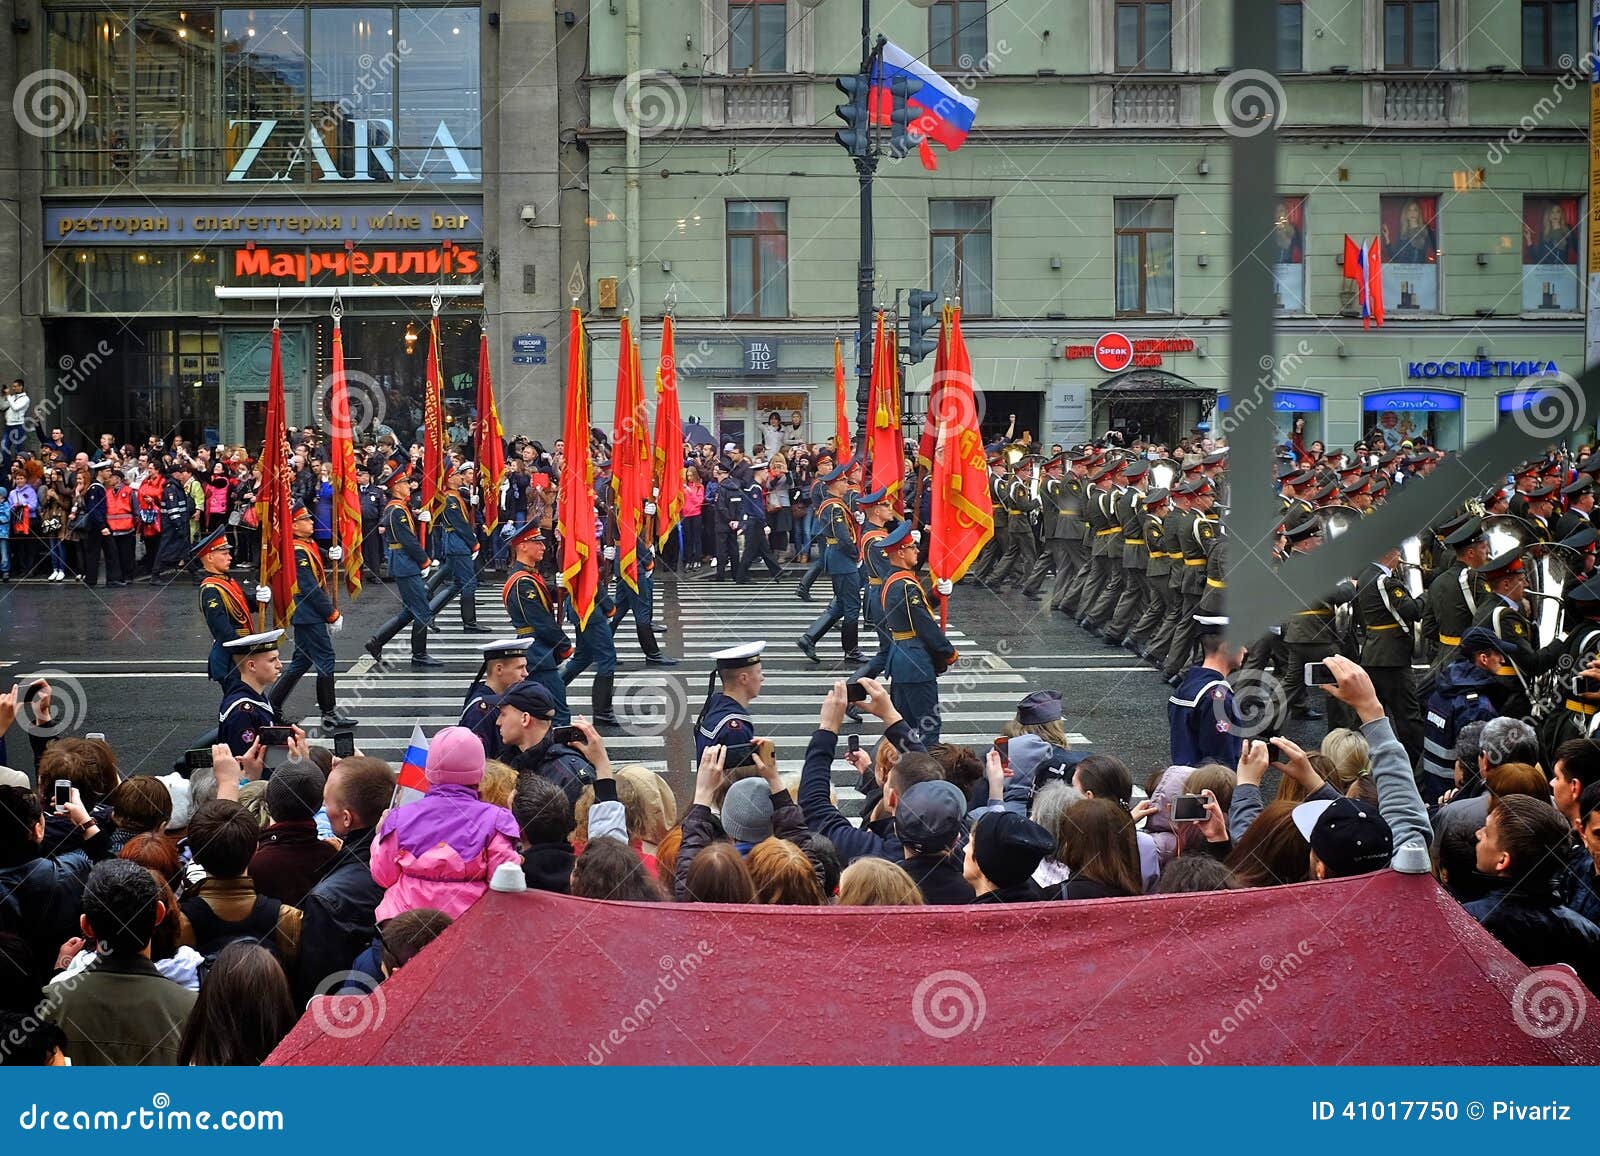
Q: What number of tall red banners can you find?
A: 13